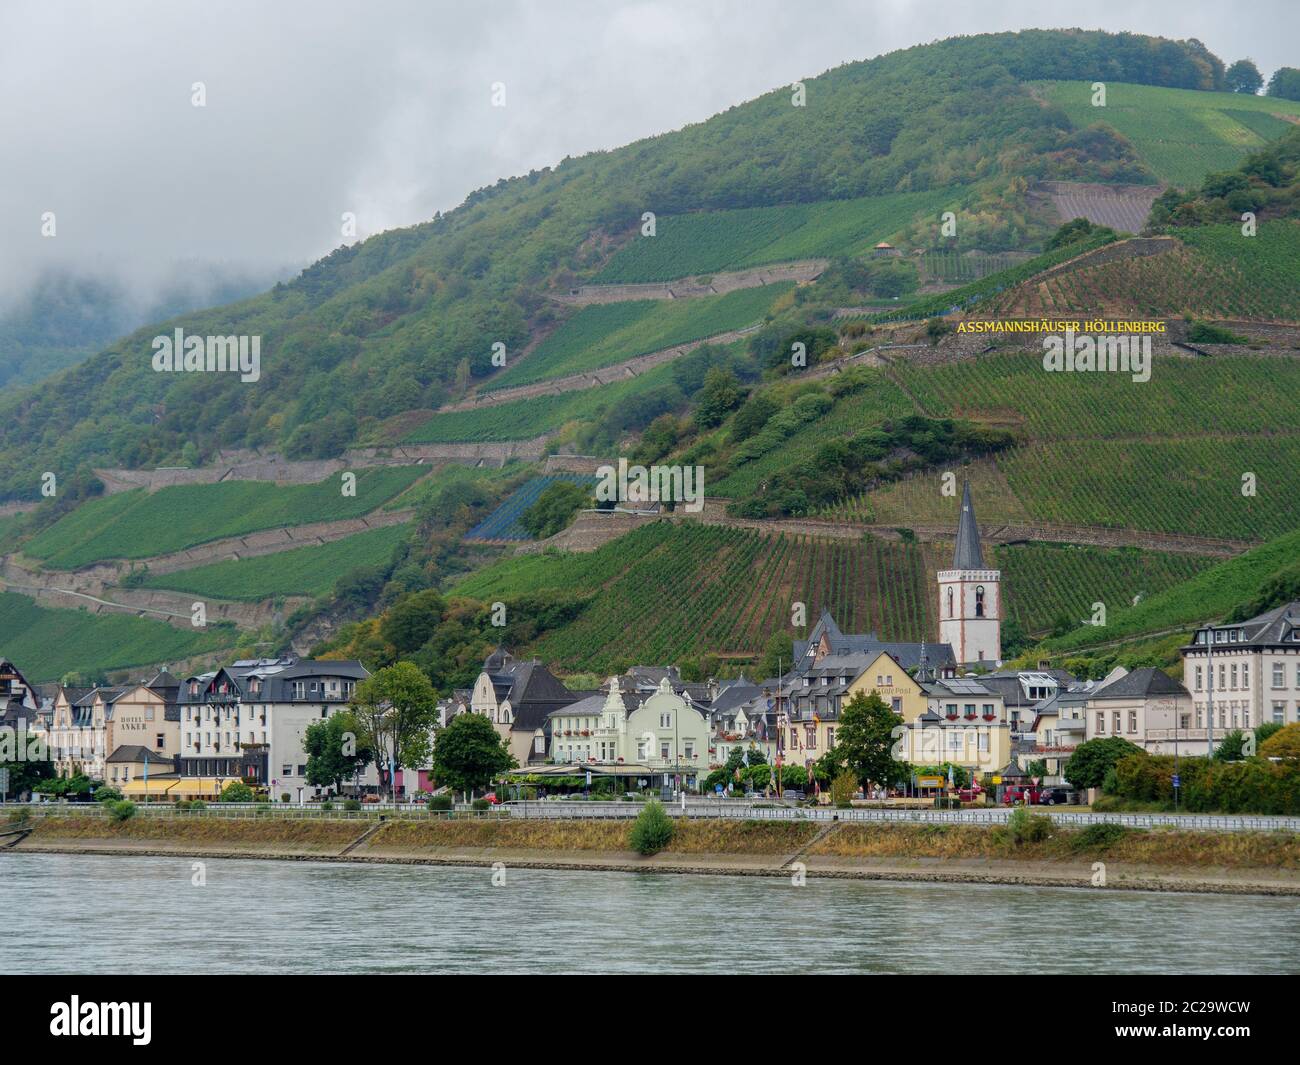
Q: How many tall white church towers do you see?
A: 1